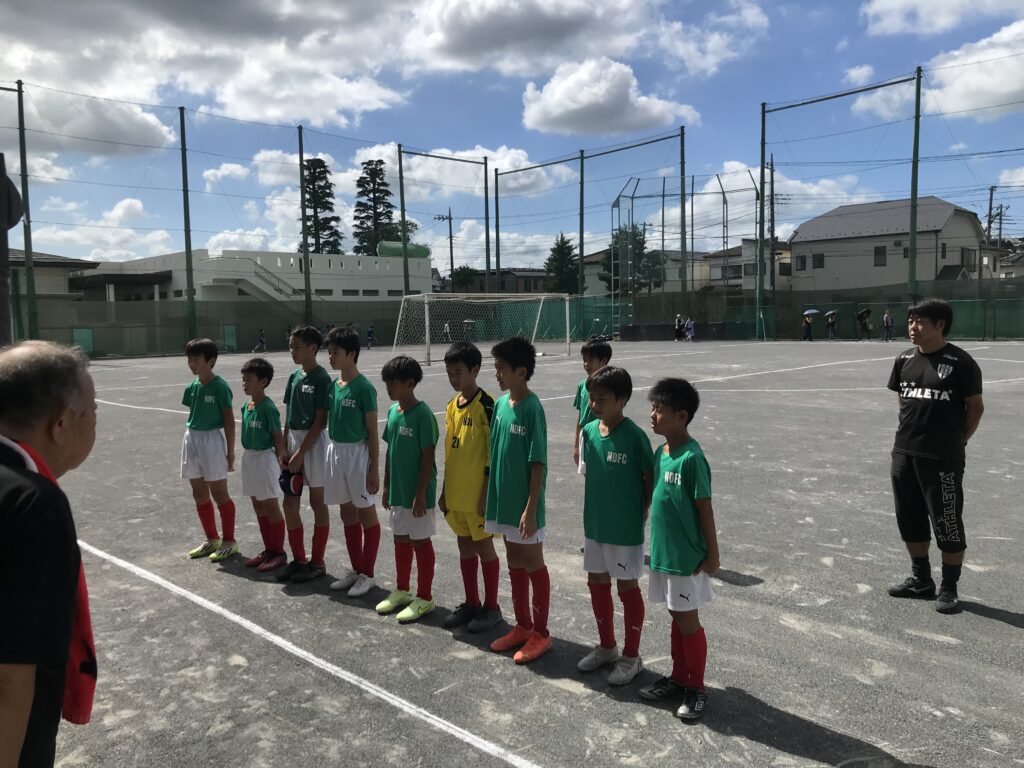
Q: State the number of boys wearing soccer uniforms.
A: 10